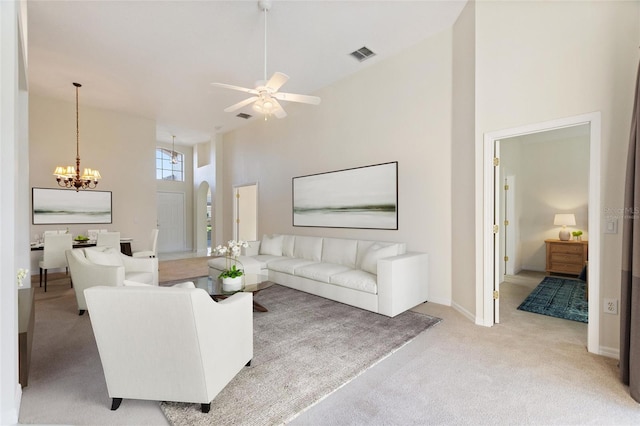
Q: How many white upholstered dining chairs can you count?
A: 5